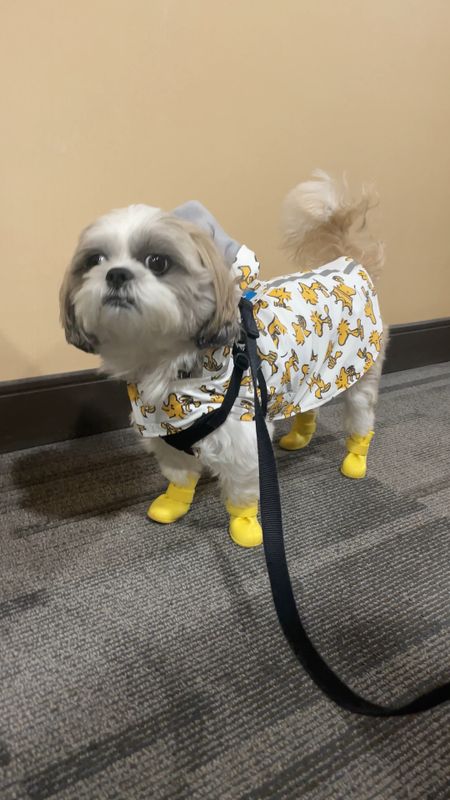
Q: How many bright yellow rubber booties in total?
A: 4